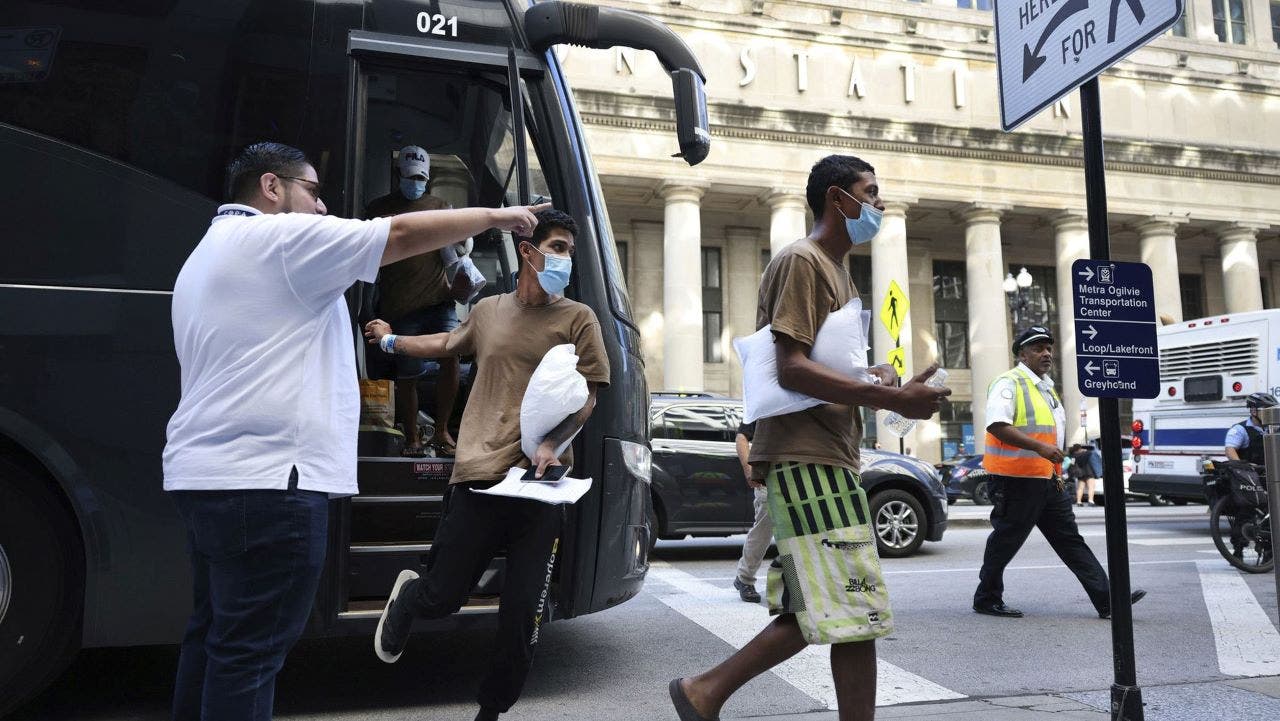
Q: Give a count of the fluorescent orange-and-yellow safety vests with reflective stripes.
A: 1